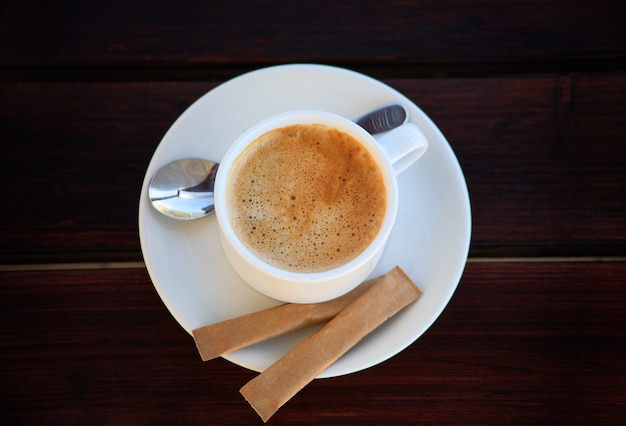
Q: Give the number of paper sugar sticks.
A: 2